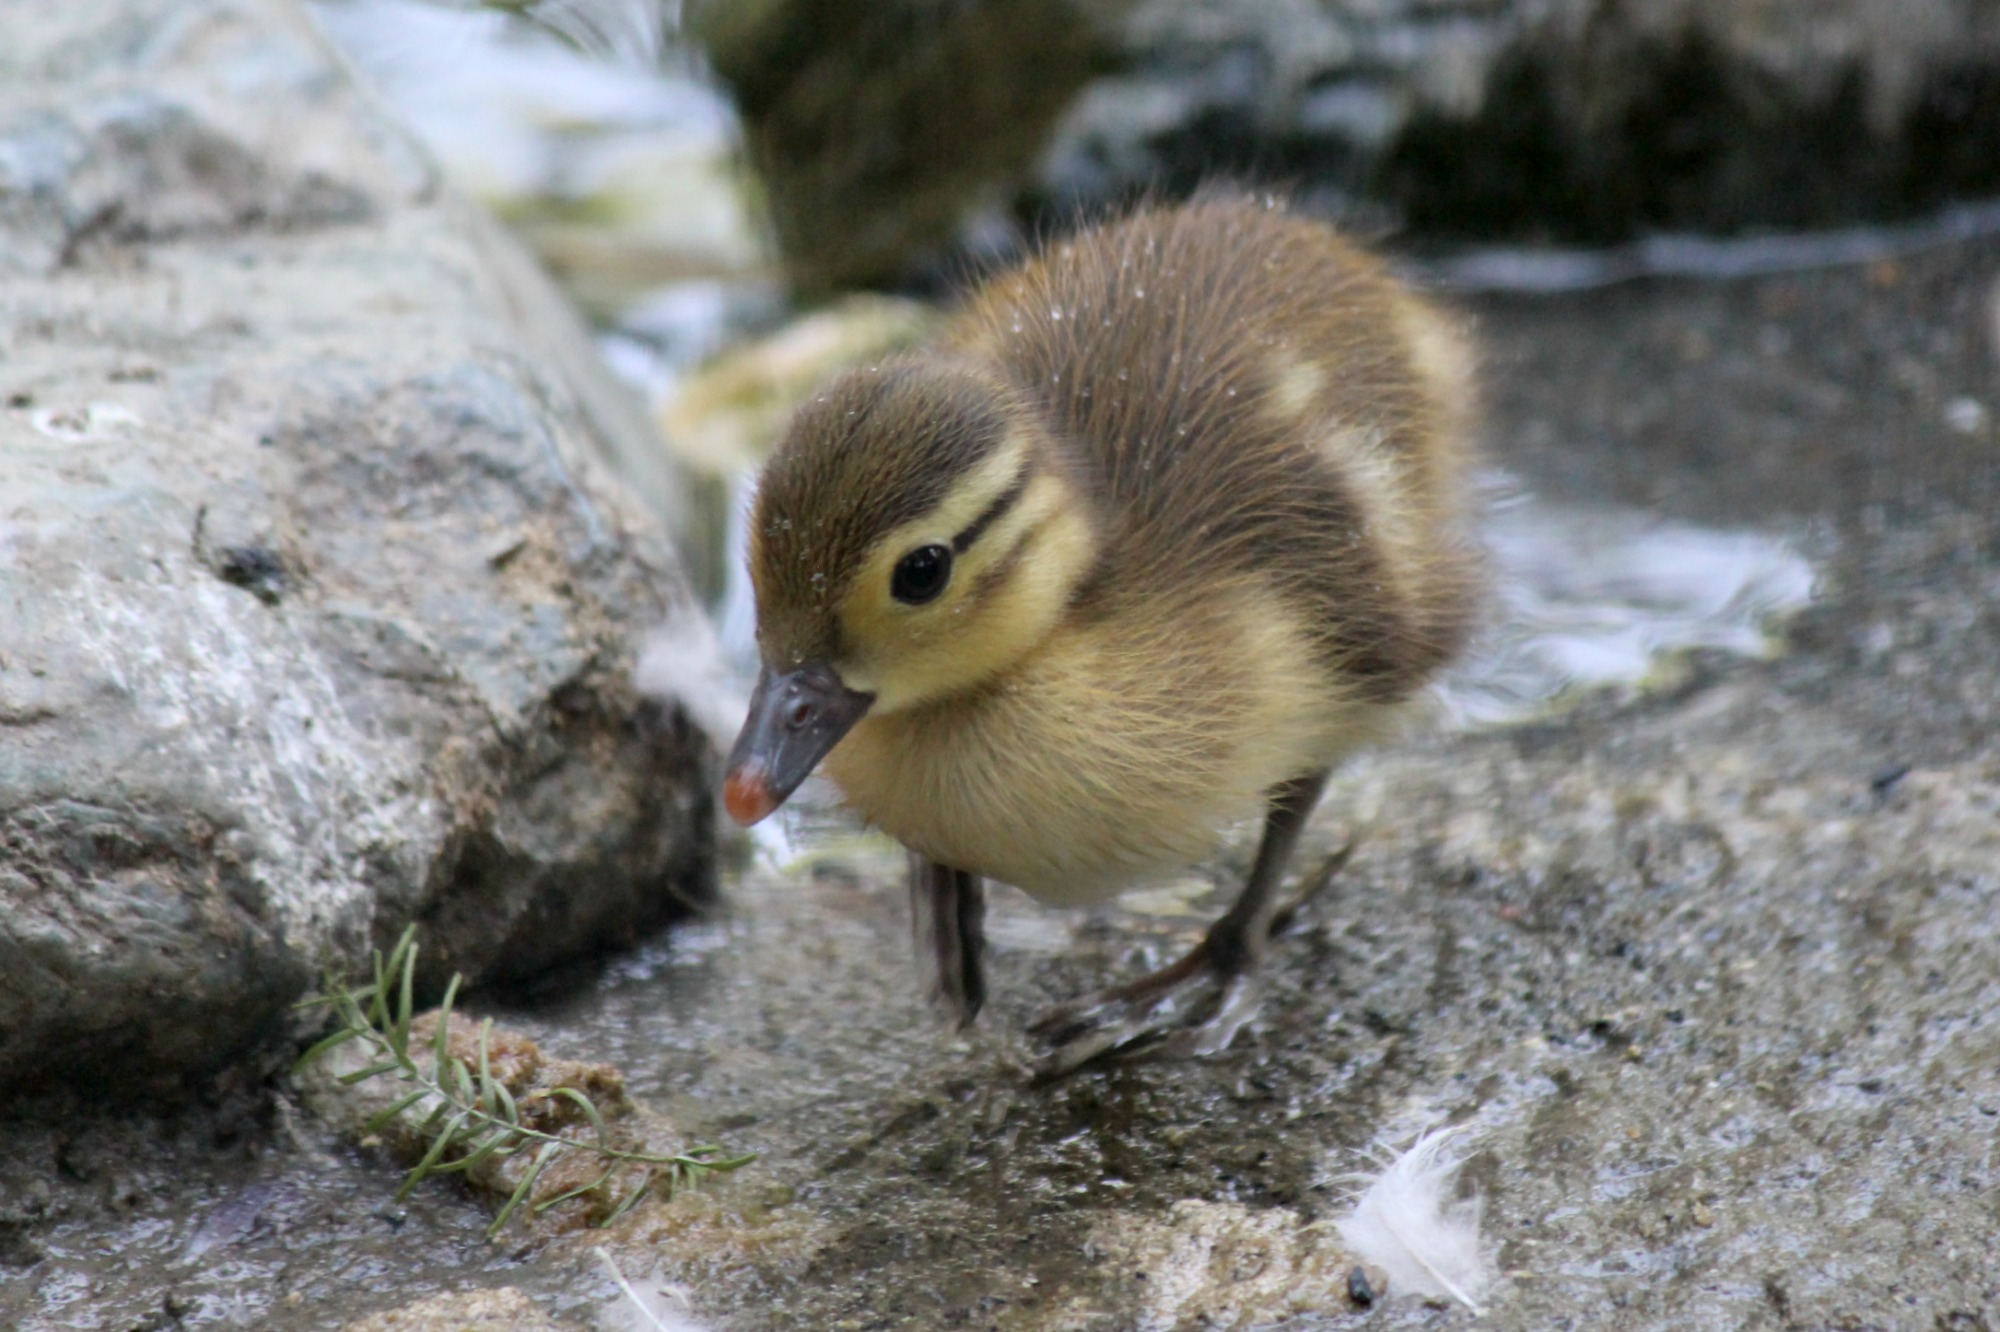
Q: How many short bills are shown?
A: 1